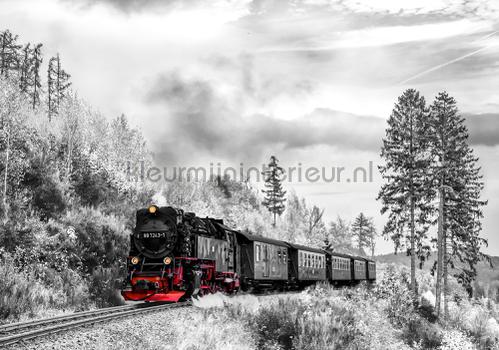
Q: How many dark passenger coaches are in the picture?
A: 5